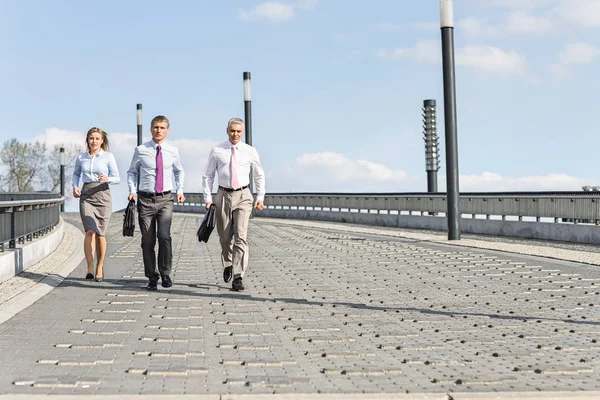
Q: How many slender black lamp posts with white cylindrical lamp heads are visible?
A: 4